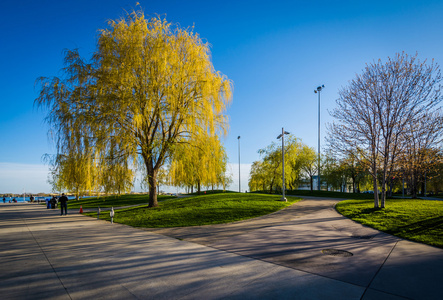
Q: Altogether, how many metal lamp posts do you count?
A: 3